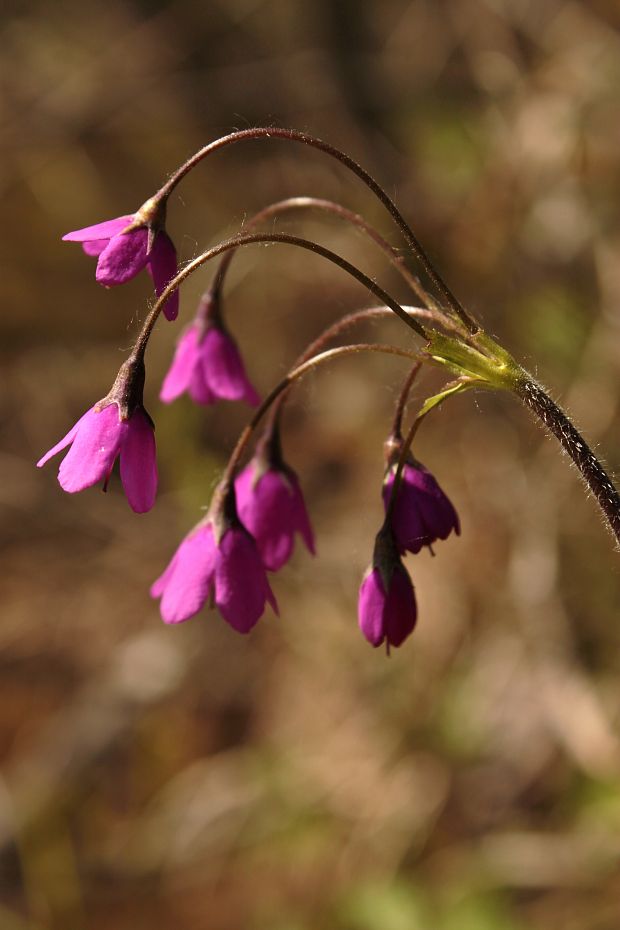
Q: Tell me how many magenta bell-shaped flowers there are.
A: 7